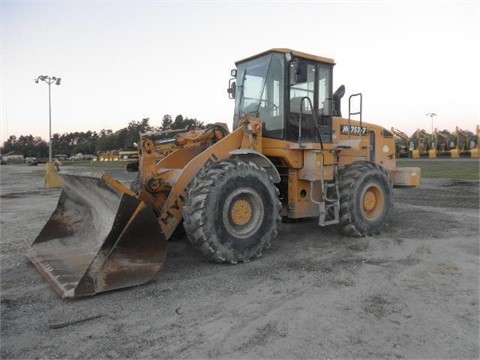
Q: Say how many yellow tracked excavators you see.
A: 5